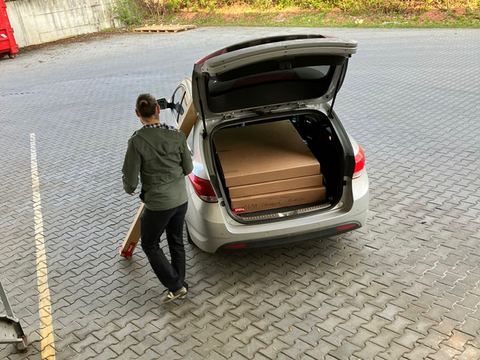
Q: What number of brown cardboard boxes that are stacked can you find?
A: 3